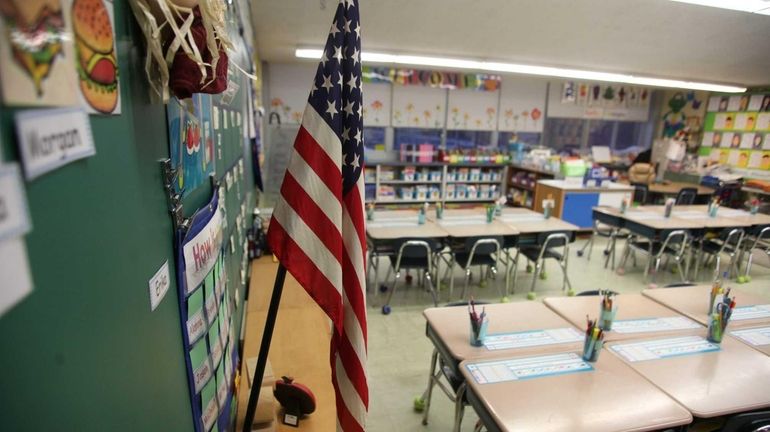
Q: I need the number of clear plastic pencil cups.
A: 15